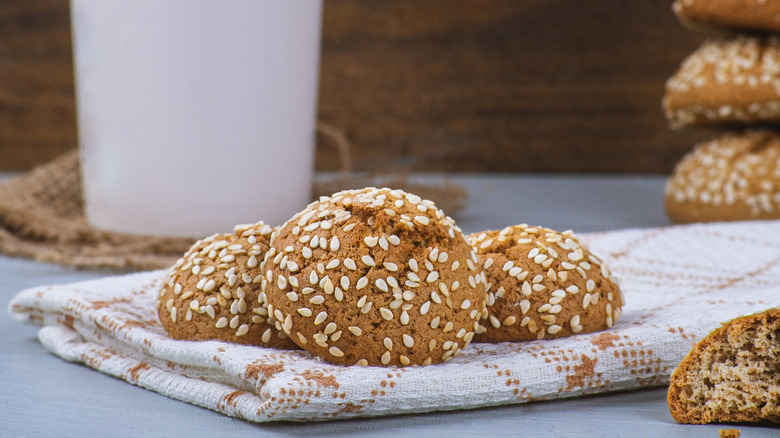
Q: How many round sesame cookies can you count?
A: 6